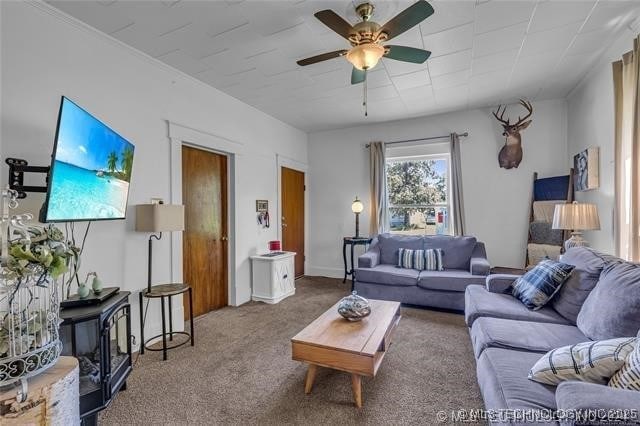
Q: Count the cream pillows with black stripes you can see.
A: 2